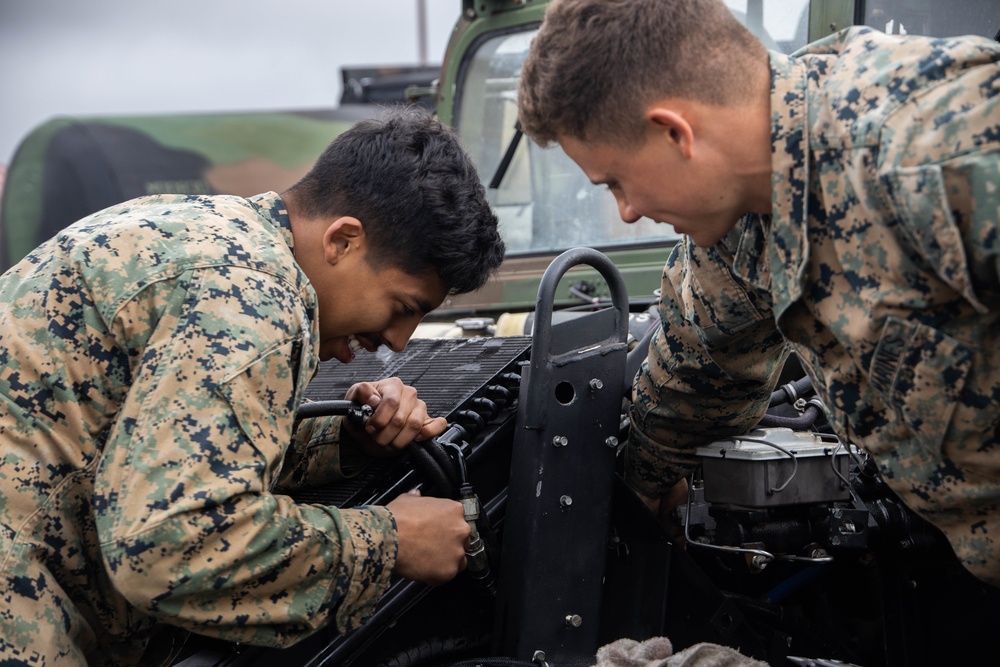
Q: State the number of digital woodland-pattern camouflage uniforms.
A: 2